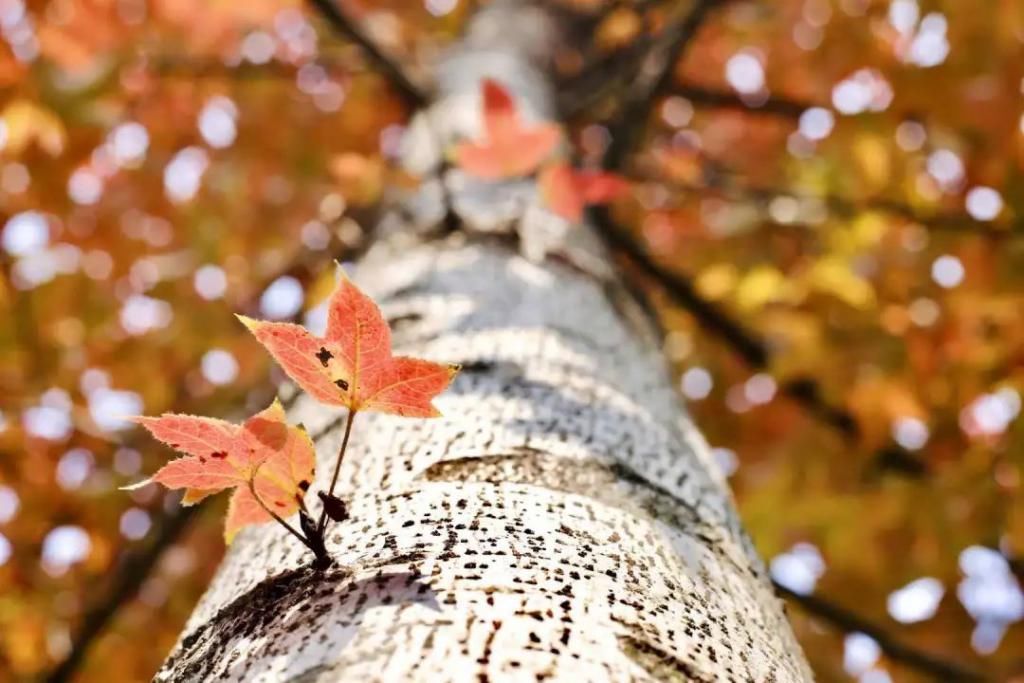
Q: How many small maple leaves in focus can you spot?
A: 3